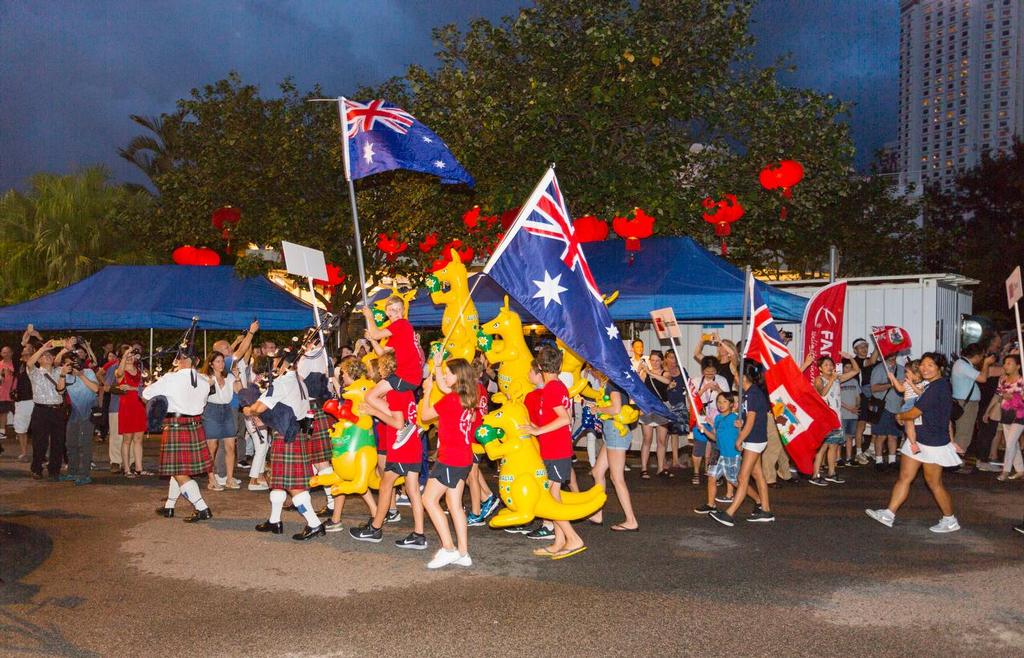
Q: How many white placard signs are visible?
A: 3